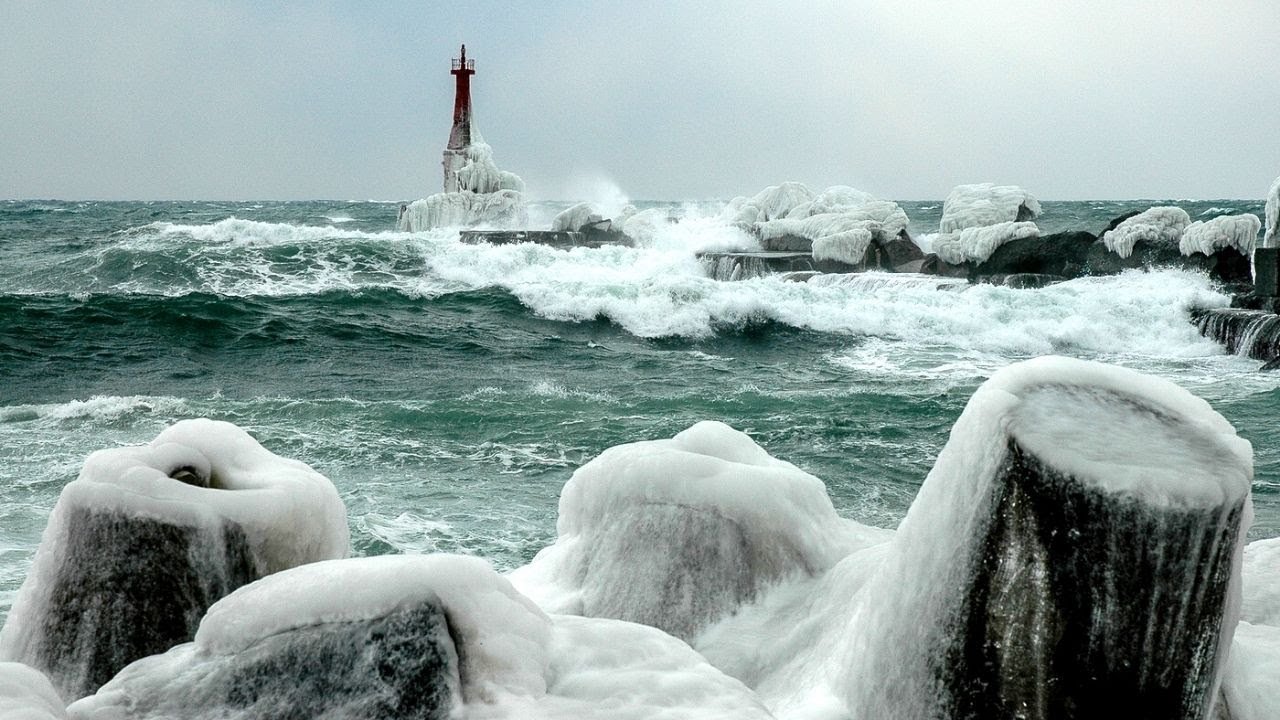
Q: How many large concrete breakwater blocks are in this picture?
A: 4